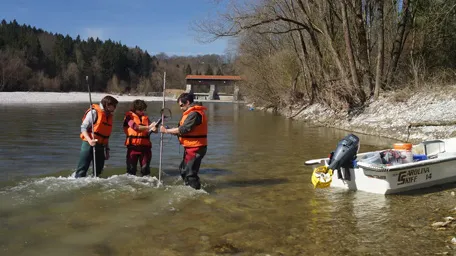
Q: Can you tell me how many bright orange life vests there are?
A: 3